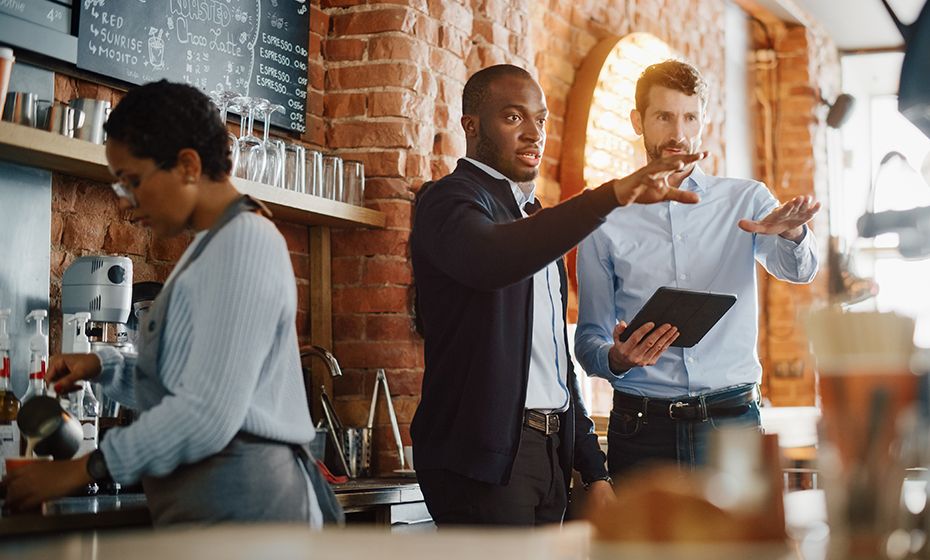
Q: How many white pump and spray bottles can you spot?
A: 3